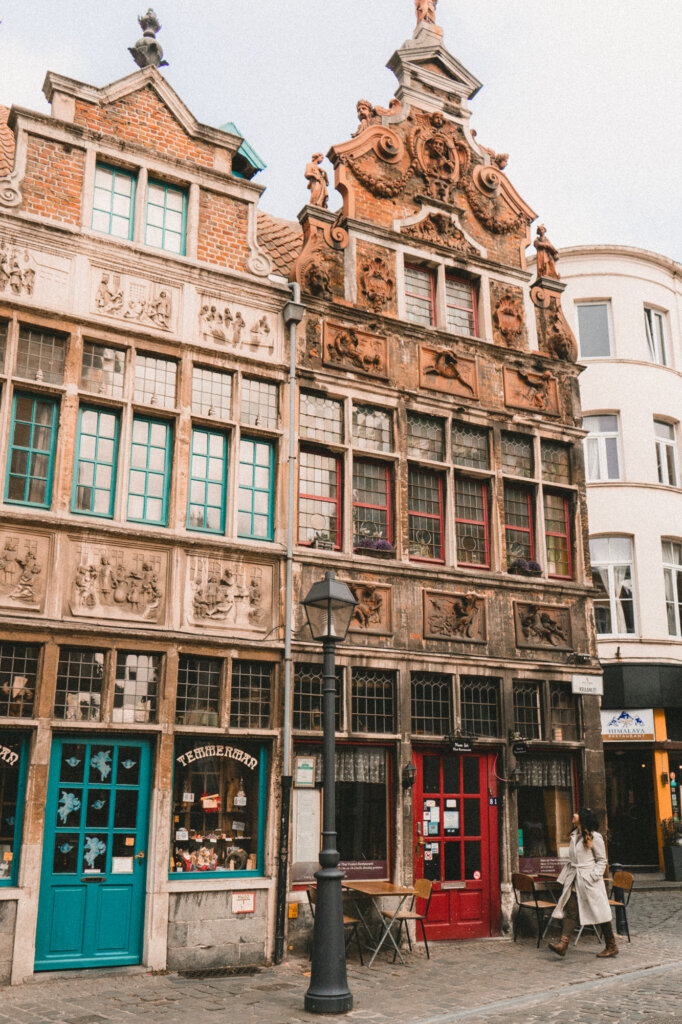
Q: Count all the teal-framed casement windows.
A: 7